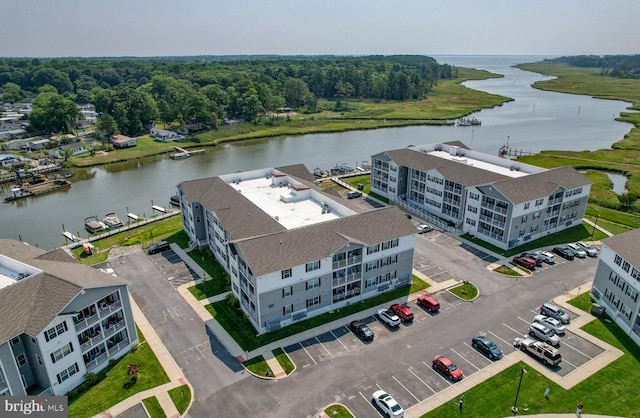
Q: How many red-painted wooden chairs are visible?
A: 0